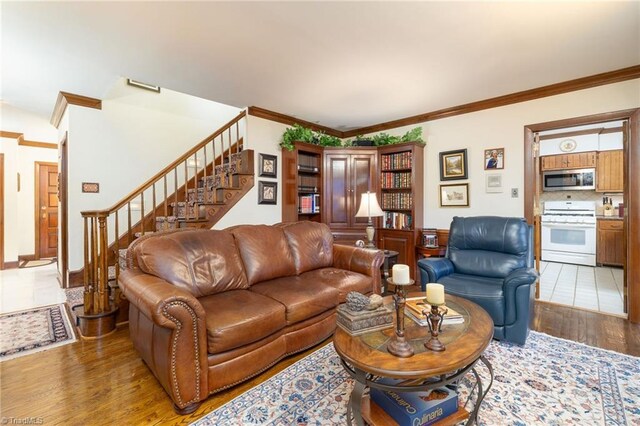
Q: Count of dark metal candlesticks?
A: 2